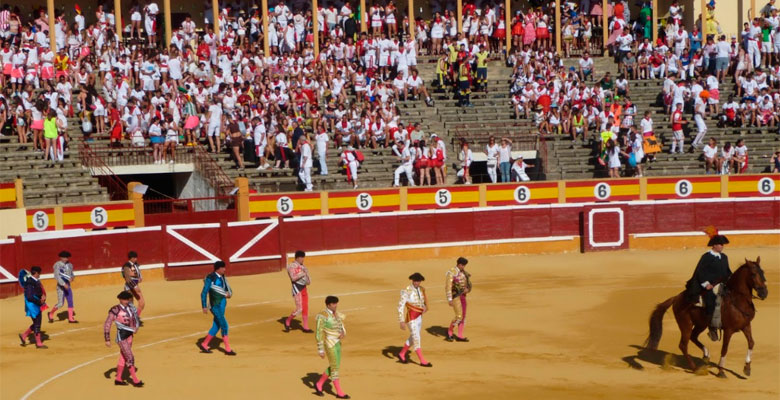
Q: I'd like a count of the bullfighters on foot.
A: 9